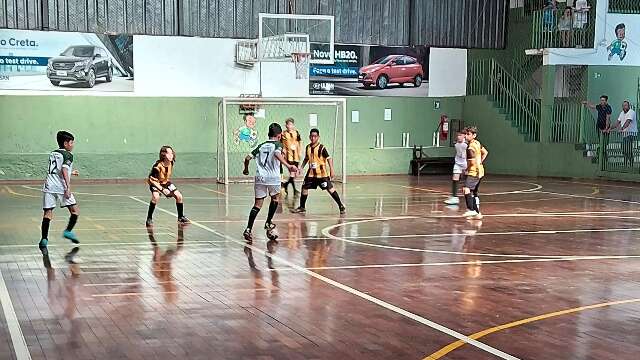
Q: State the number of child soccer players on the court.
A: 7